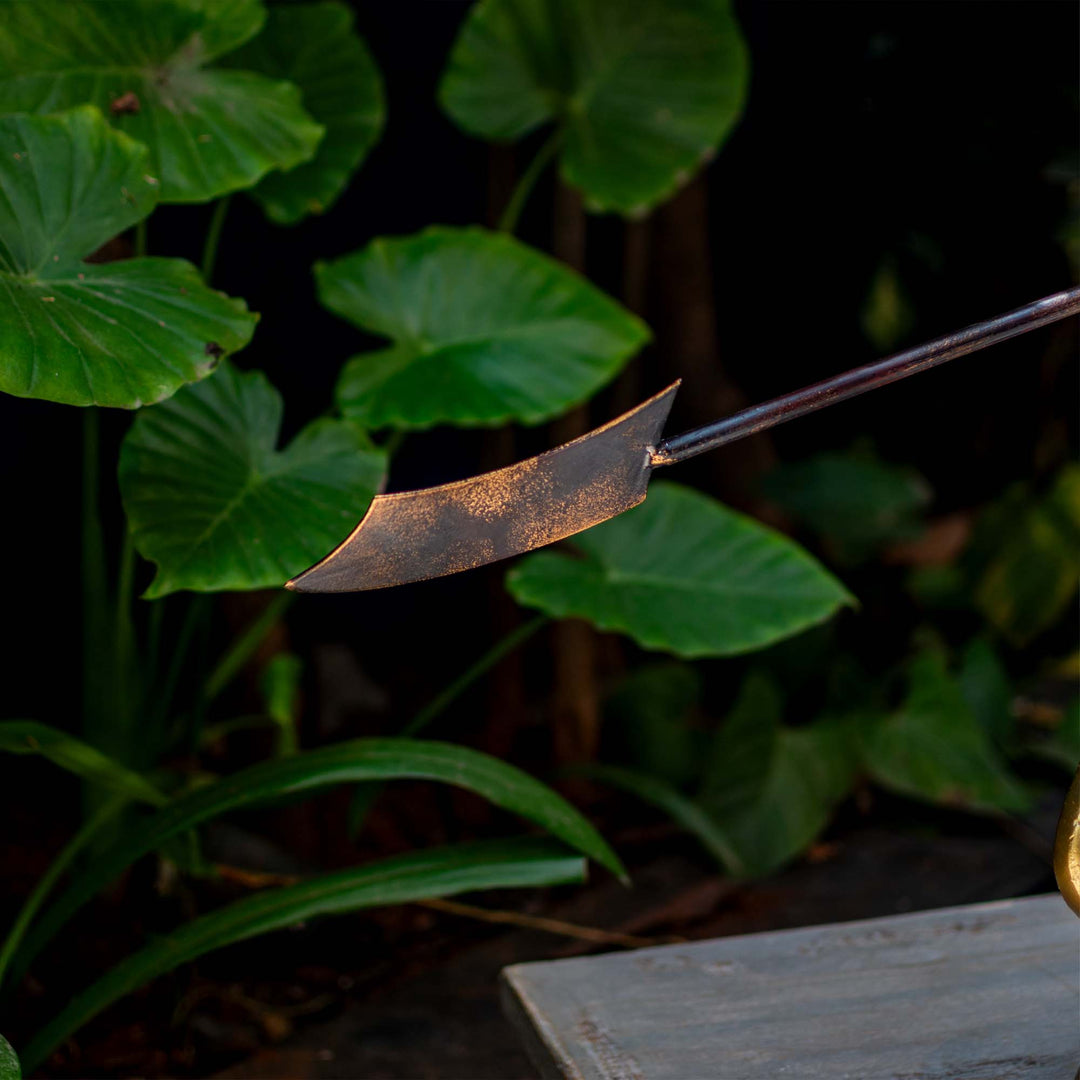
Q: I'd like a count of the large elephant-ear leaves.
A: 7